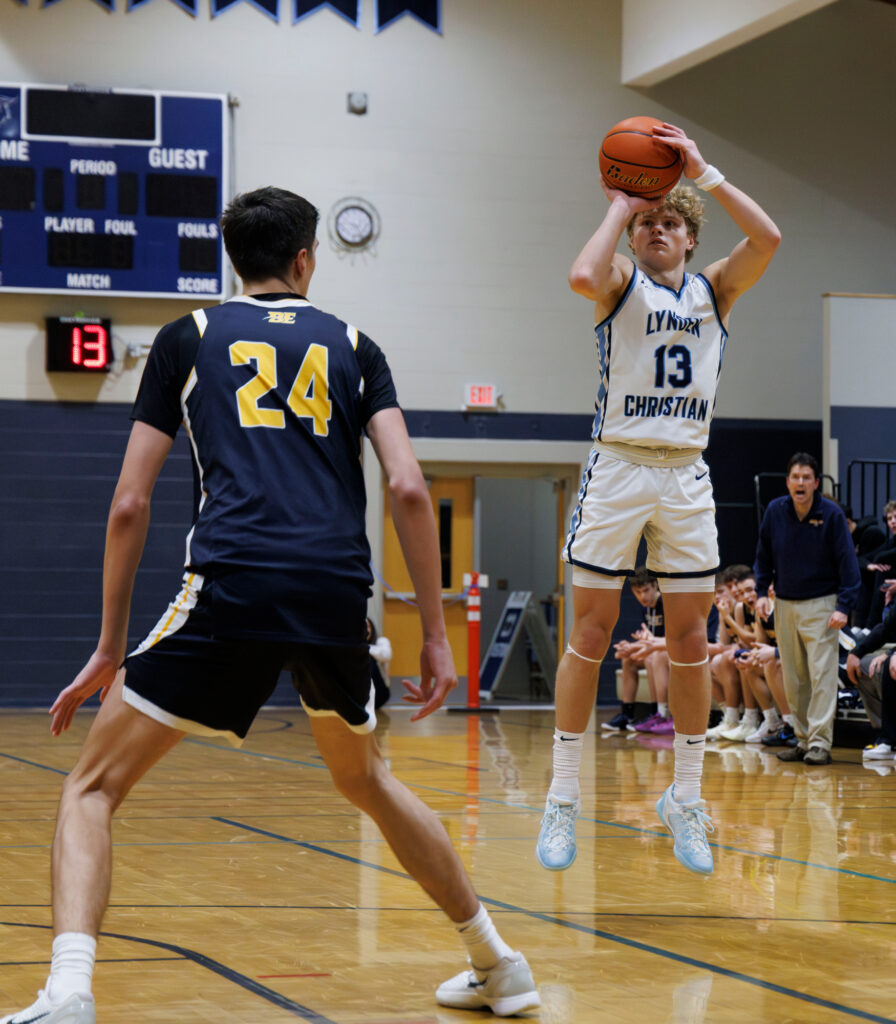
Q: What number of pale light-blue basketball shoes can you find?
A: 2